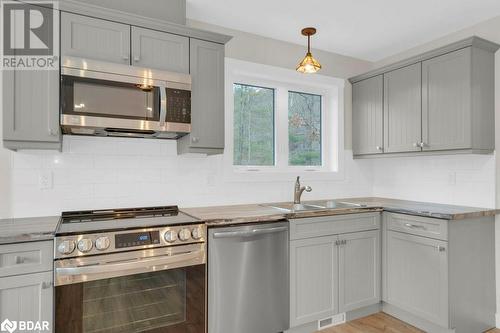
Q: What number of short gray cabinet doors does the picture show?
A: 2